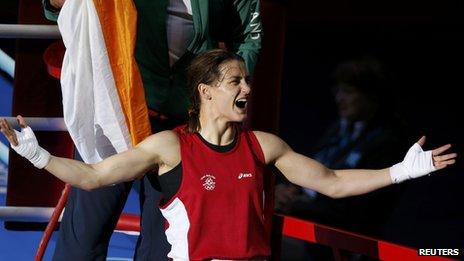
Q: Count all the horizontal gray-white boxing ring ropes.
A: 3